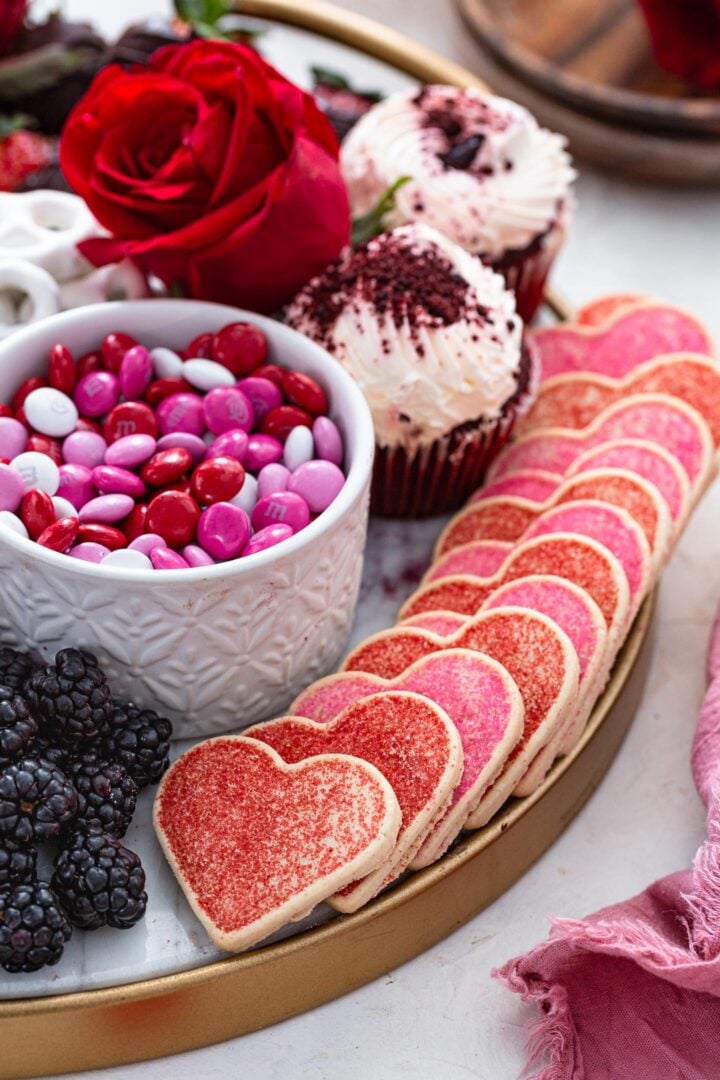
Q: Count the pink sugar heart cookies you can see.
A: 6